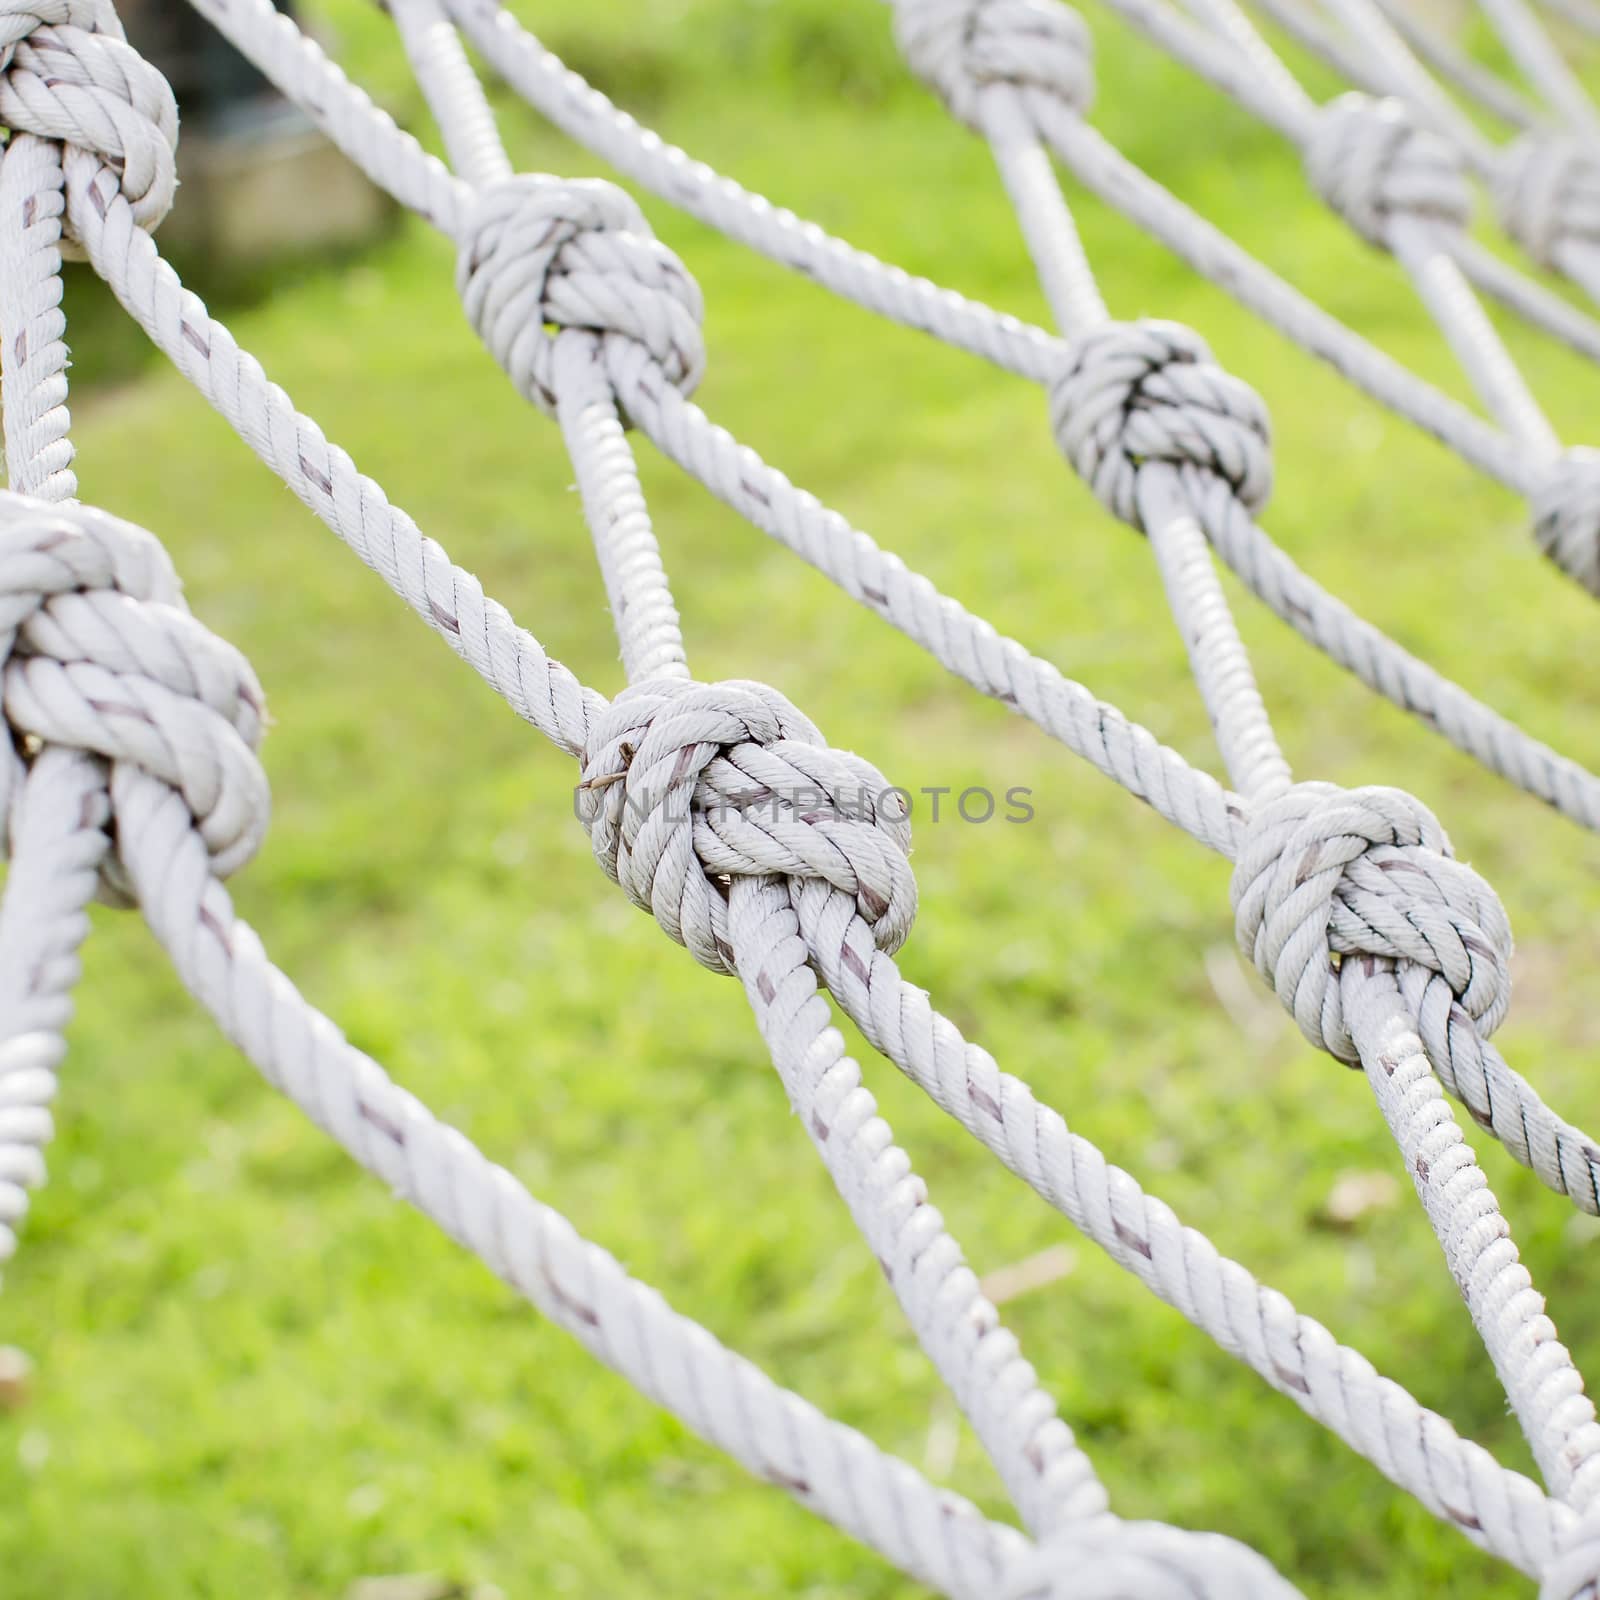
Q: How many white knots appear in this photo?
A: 12